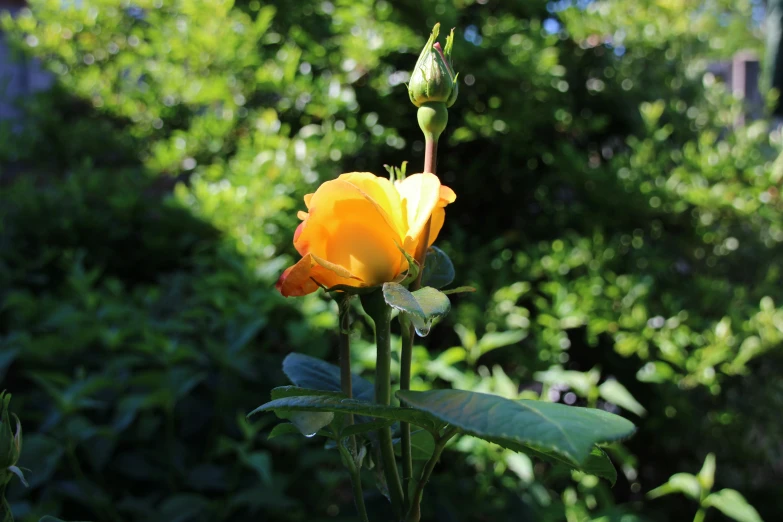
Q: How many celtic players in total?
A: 0